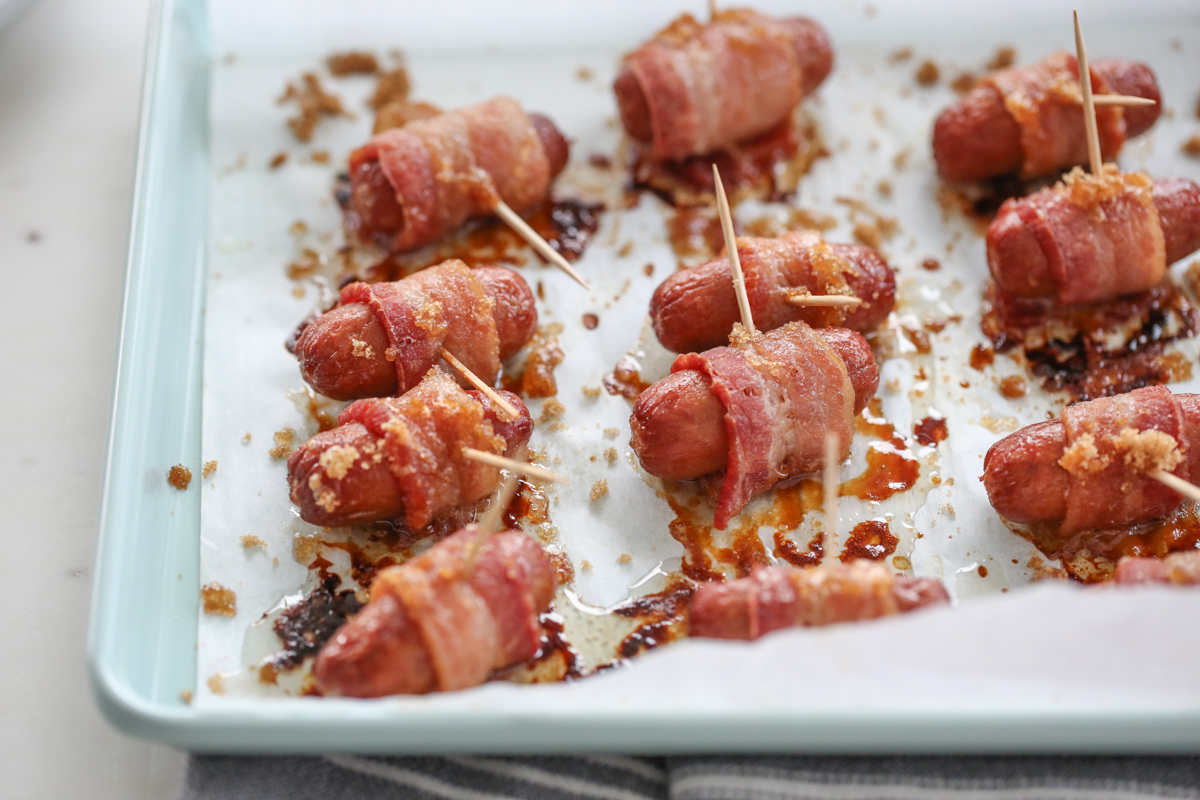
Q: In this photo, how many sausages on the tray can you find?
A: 12